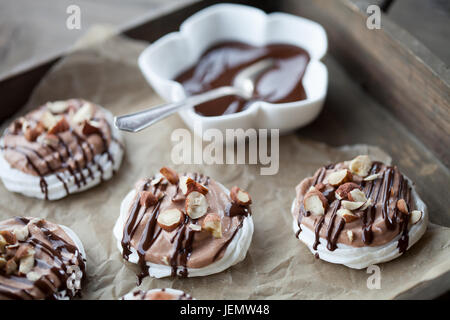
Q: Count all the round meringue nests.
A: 5